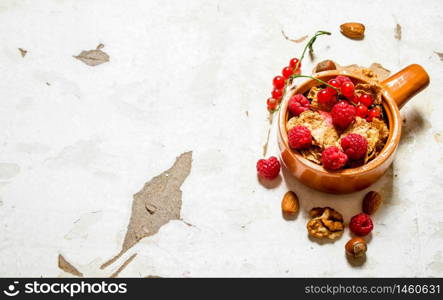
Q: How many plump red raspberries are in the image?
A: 8